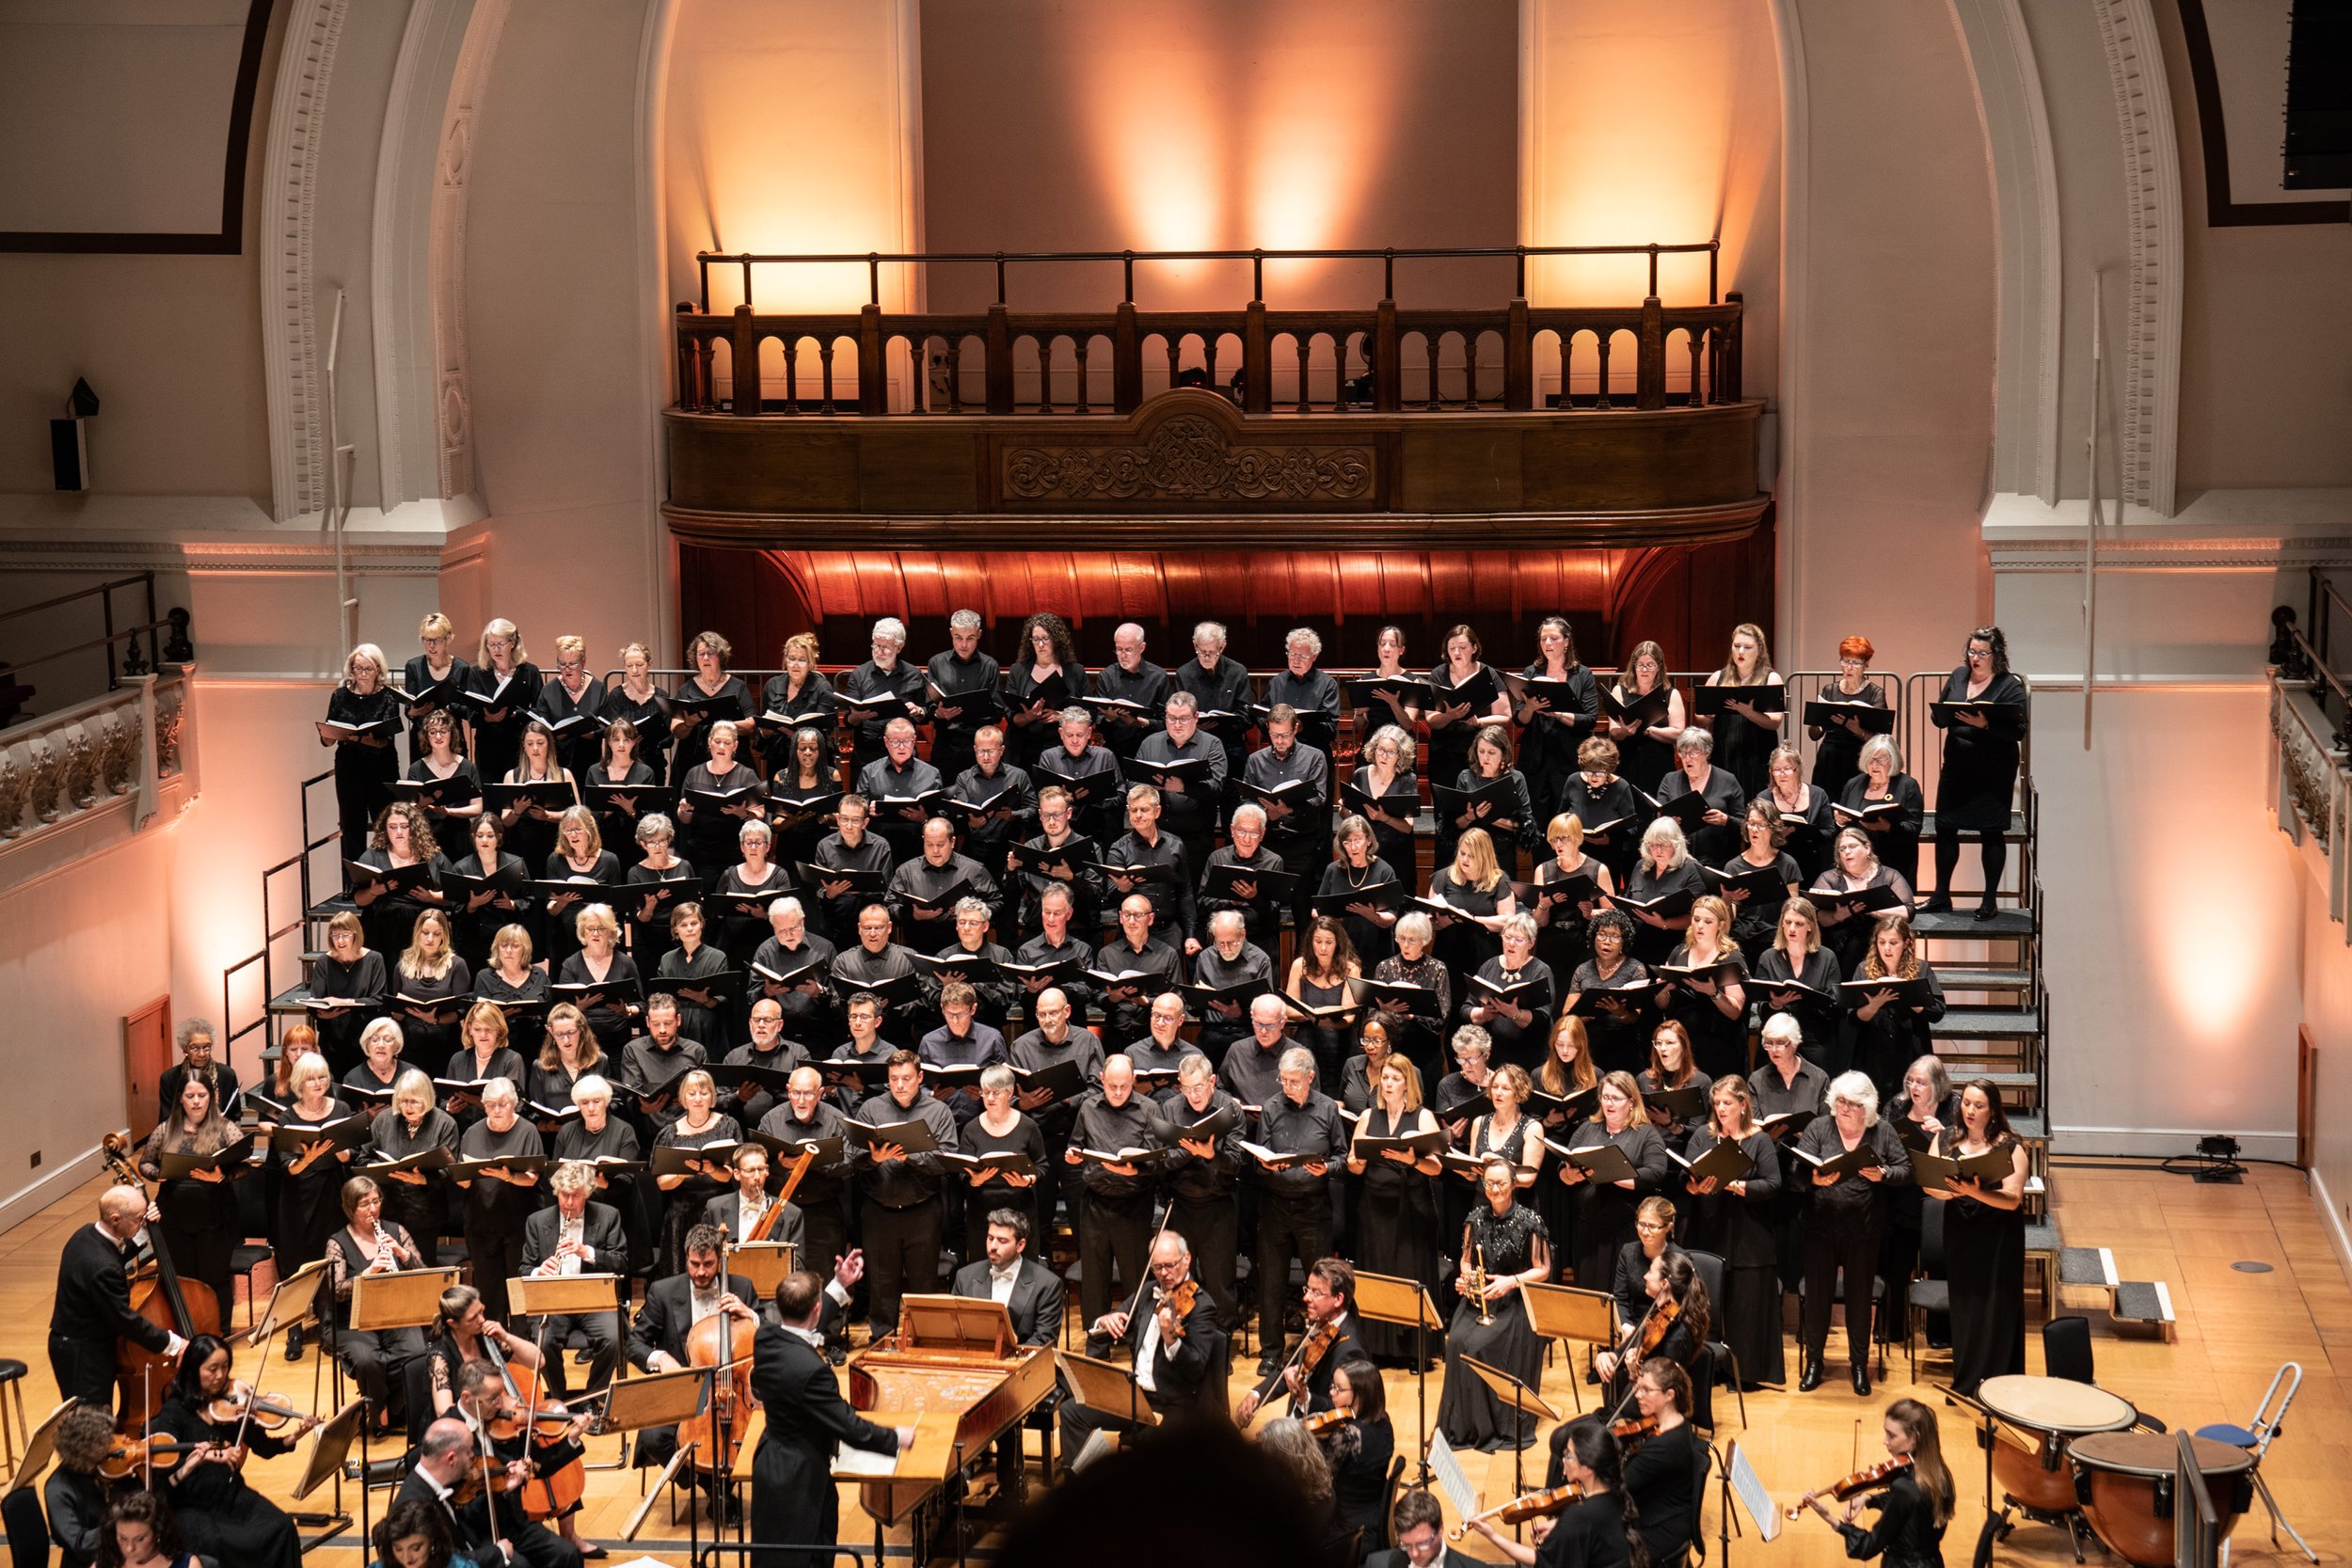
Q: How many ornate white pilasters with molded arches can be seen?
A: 2